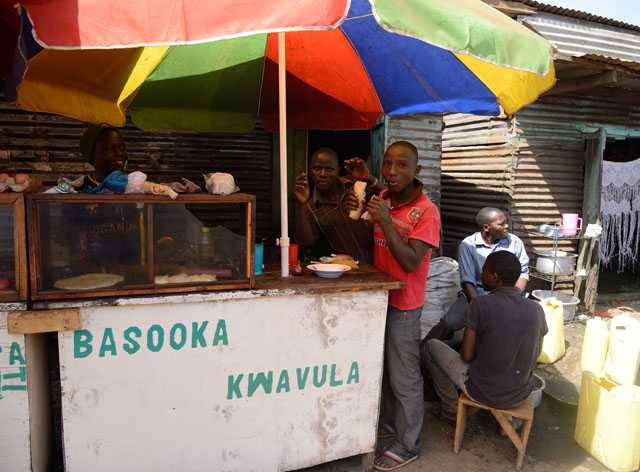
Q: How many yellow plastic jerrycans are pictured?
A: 4